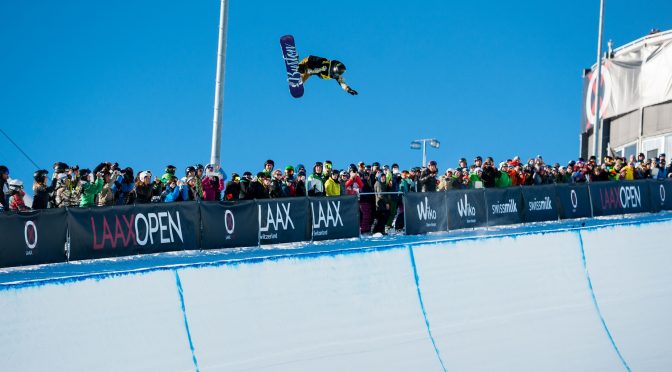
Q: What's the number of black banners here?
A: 12